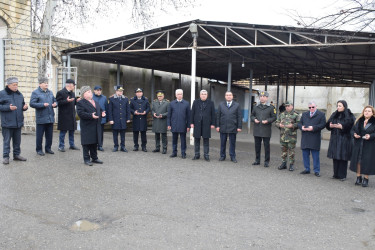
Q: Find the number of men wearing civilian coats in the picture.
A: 9